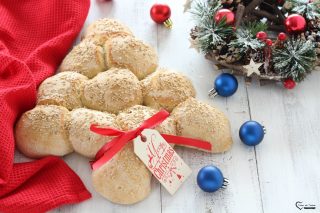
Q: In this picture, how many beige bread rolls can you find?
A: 11